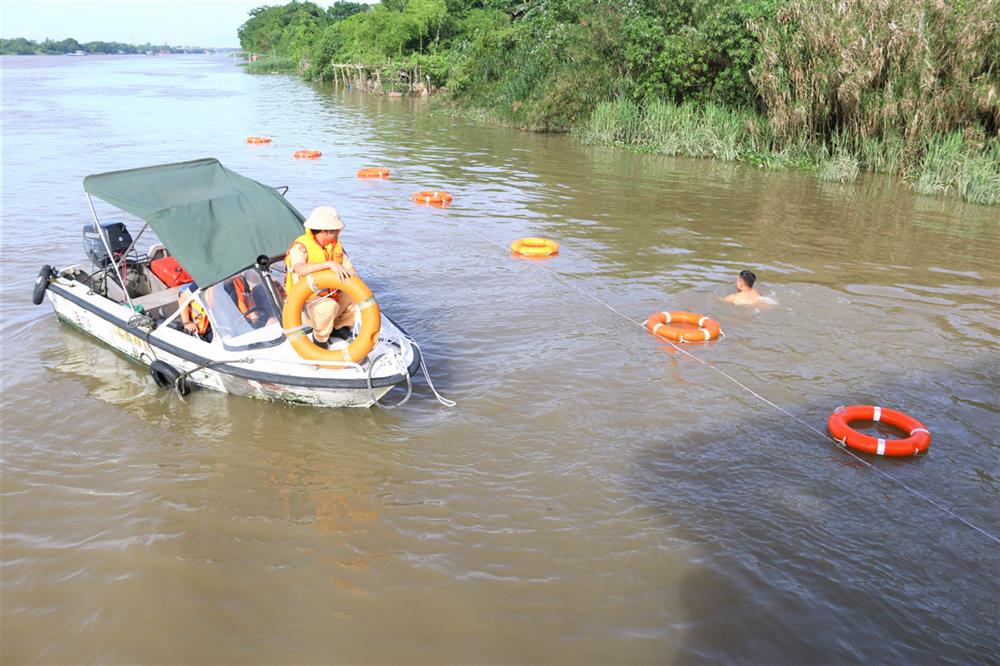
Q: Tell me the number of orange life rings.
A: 8